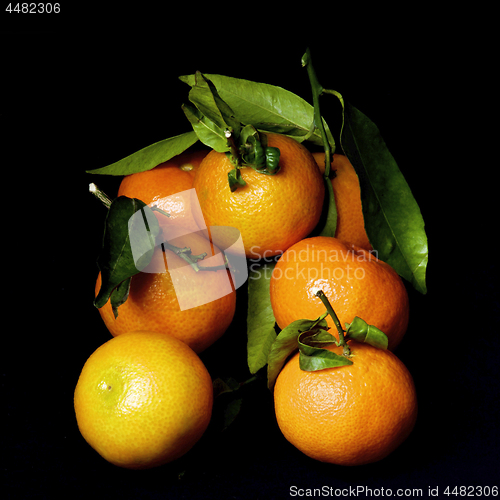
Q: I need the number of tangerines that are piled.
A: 7